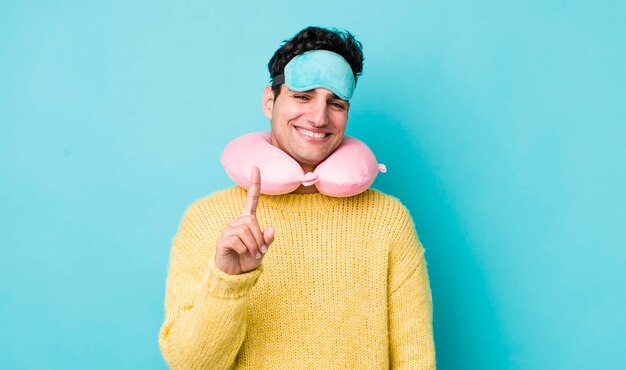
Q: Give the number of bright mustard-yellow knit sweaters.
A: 1